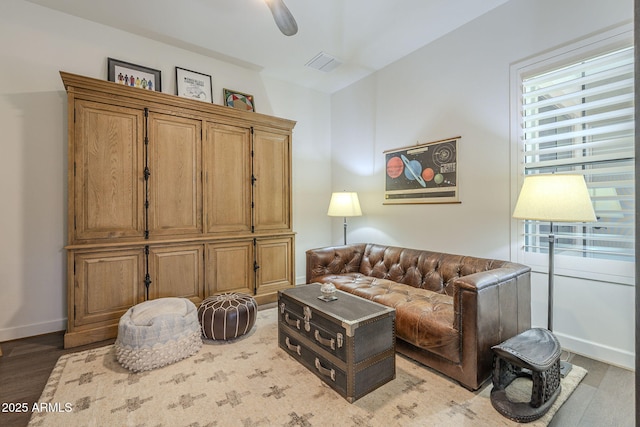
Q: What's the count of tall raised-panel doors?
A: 4